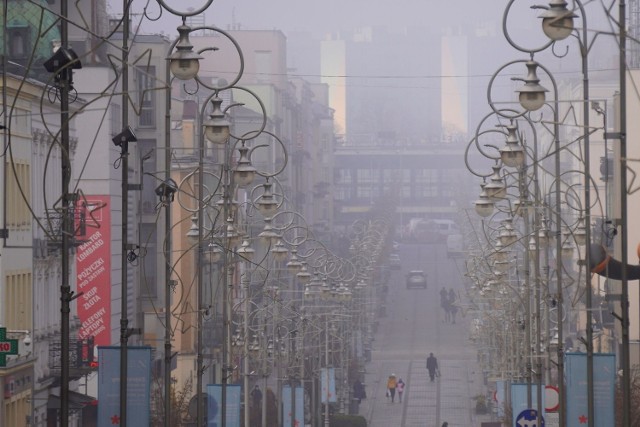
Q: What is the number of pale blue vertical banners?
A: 7